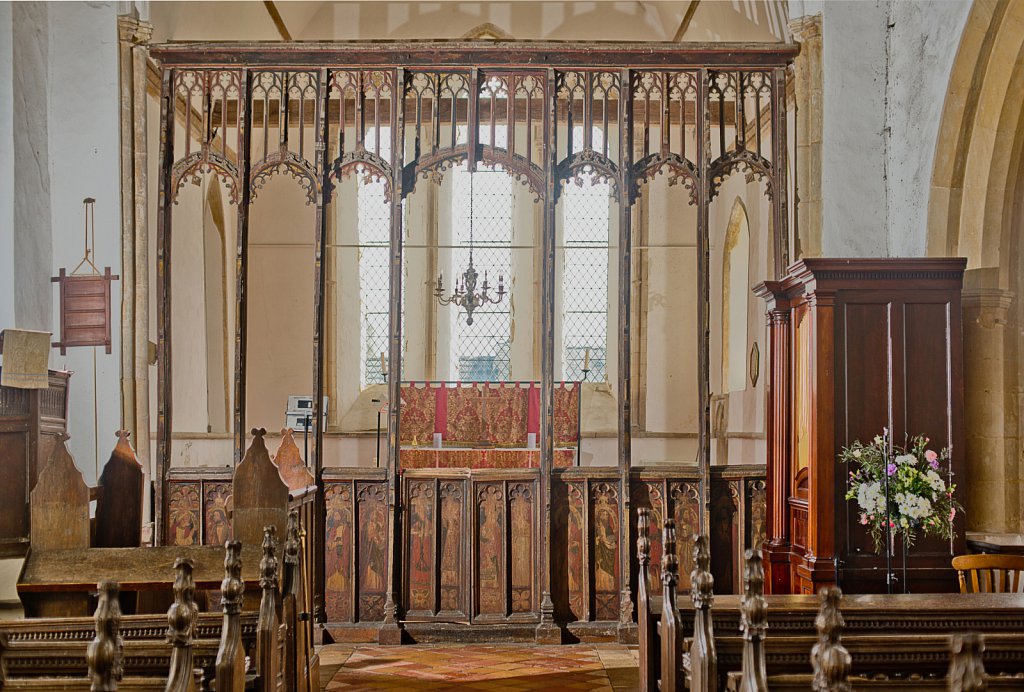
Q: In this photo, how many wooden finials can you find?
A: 11